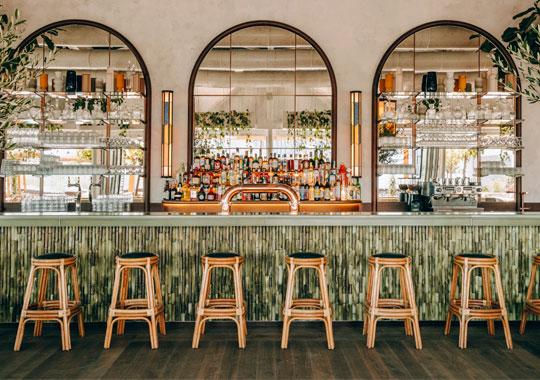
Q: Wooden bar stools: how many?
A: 7